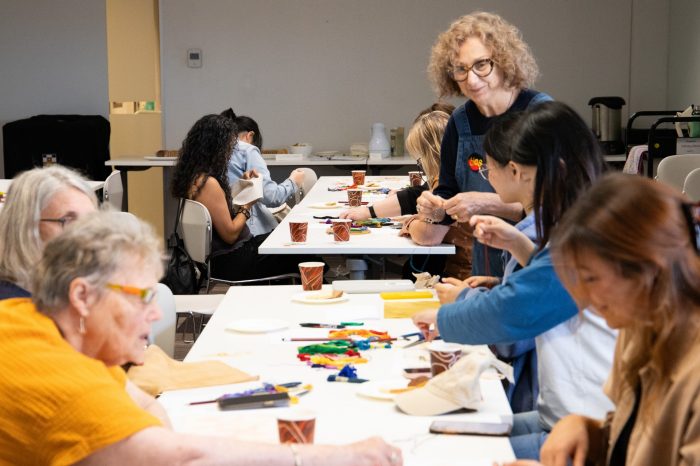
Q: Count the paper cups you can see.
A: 8